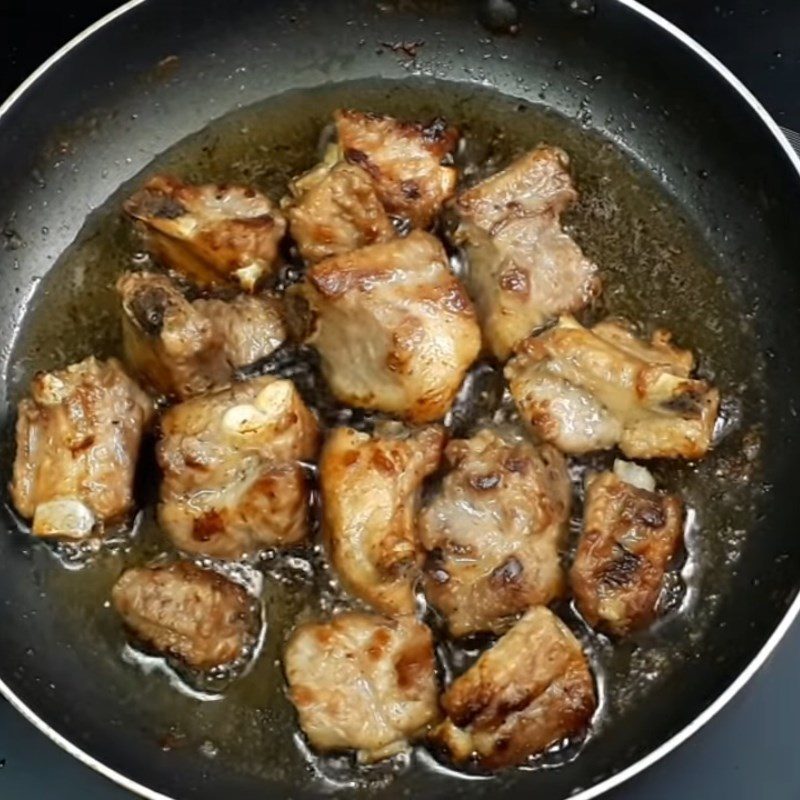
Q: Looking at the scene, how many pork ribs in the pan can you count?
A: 15